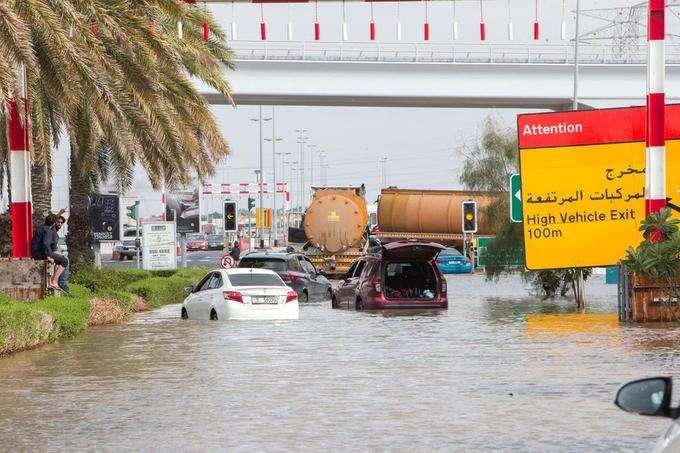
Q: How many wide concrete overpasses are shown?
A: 1